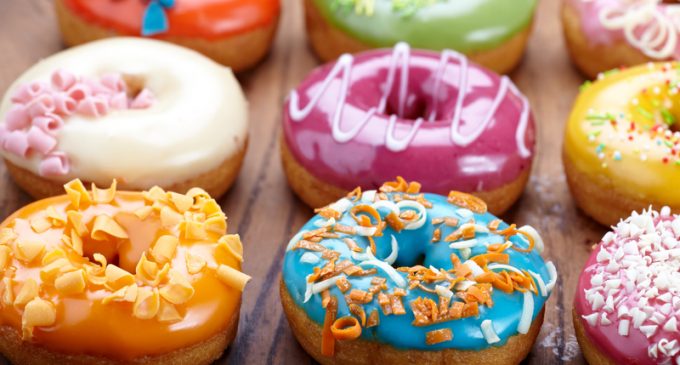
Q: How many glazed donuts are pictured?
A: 9